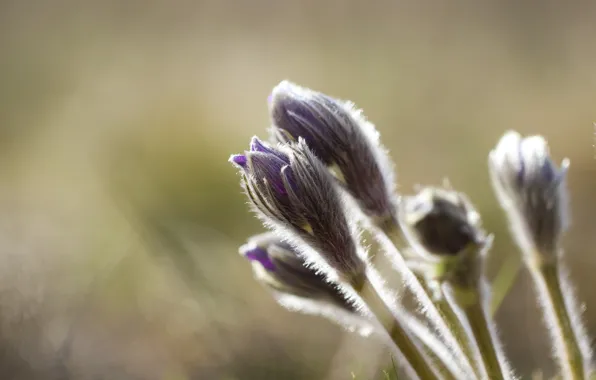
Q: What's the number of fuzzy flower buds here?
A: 5